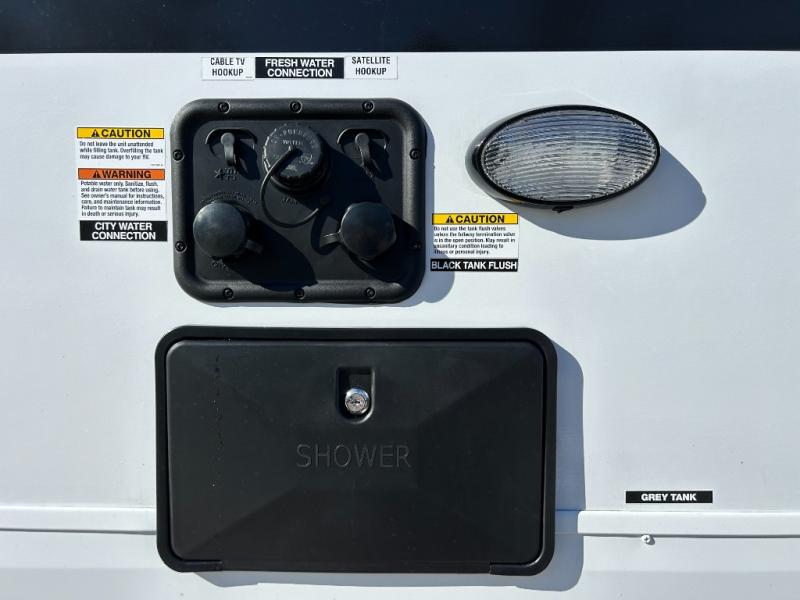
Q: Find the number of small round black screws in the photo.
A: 10